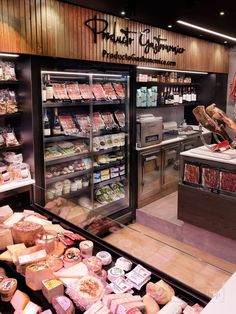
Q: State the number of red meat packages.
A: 14